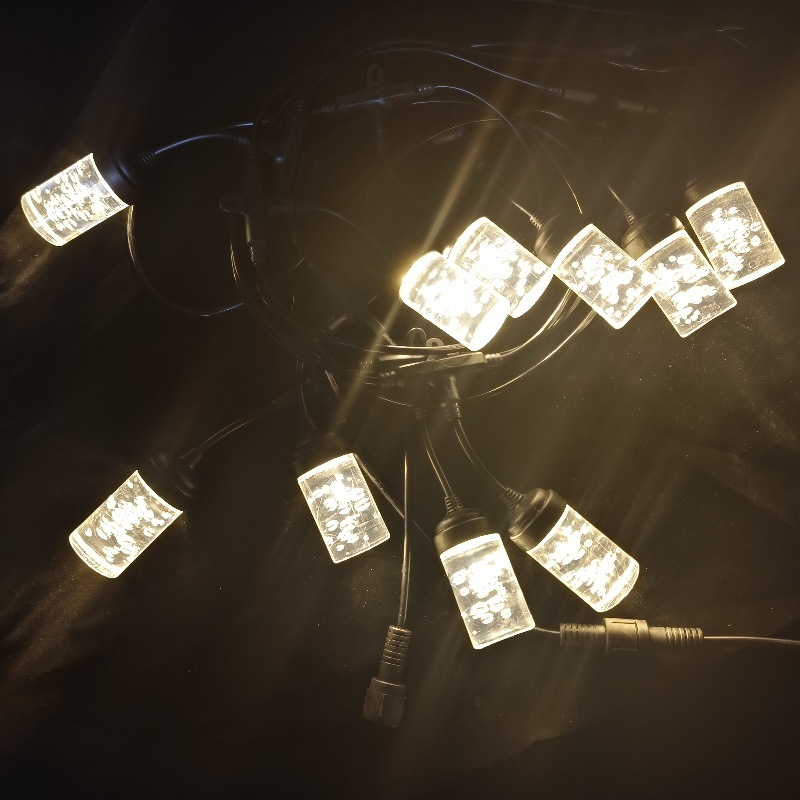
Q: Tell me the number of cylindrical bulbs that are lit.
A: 10